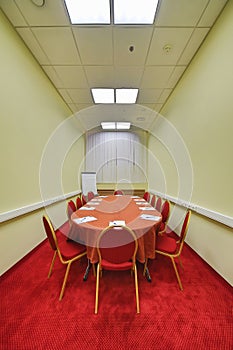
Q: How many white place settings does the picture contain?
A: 12